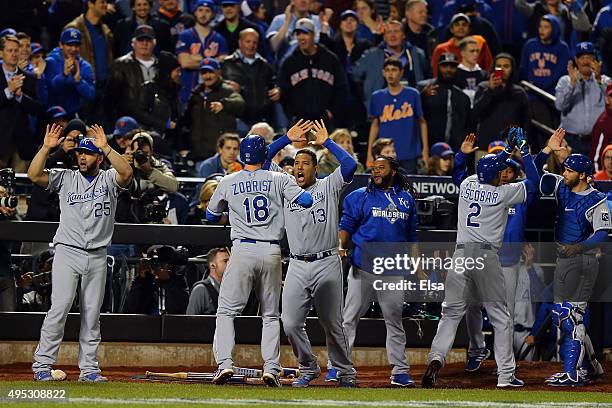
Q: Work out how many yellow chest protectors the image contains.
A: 0